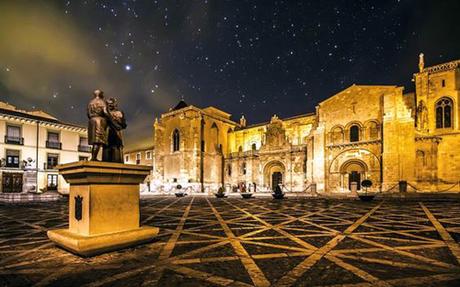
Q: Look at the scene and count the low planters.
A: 5